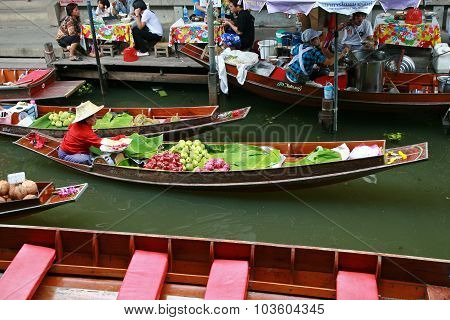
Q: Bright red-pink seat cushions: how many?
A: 4